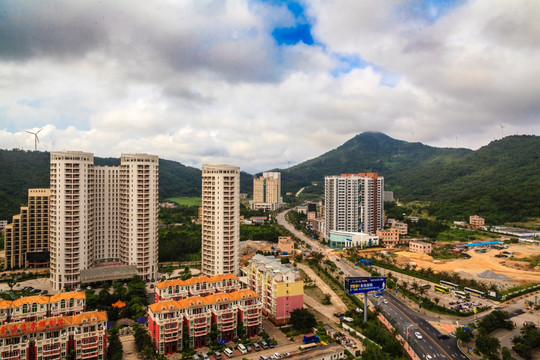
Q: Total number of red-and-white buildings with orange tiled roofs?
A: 4